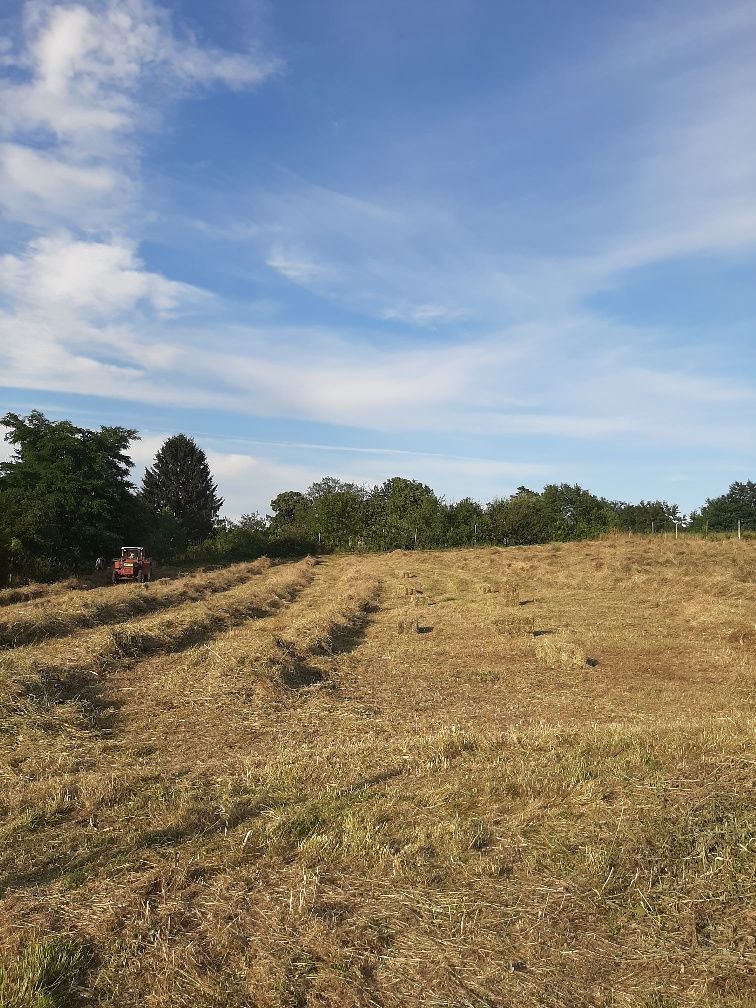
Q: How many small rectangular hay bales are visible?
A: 8